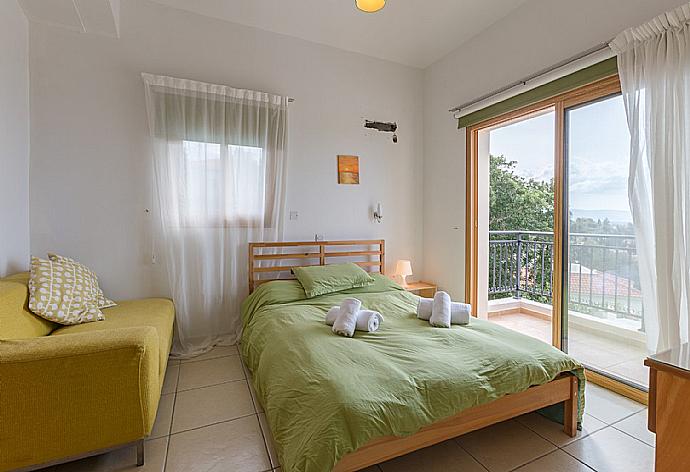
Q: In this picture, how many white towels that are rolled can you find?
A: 4